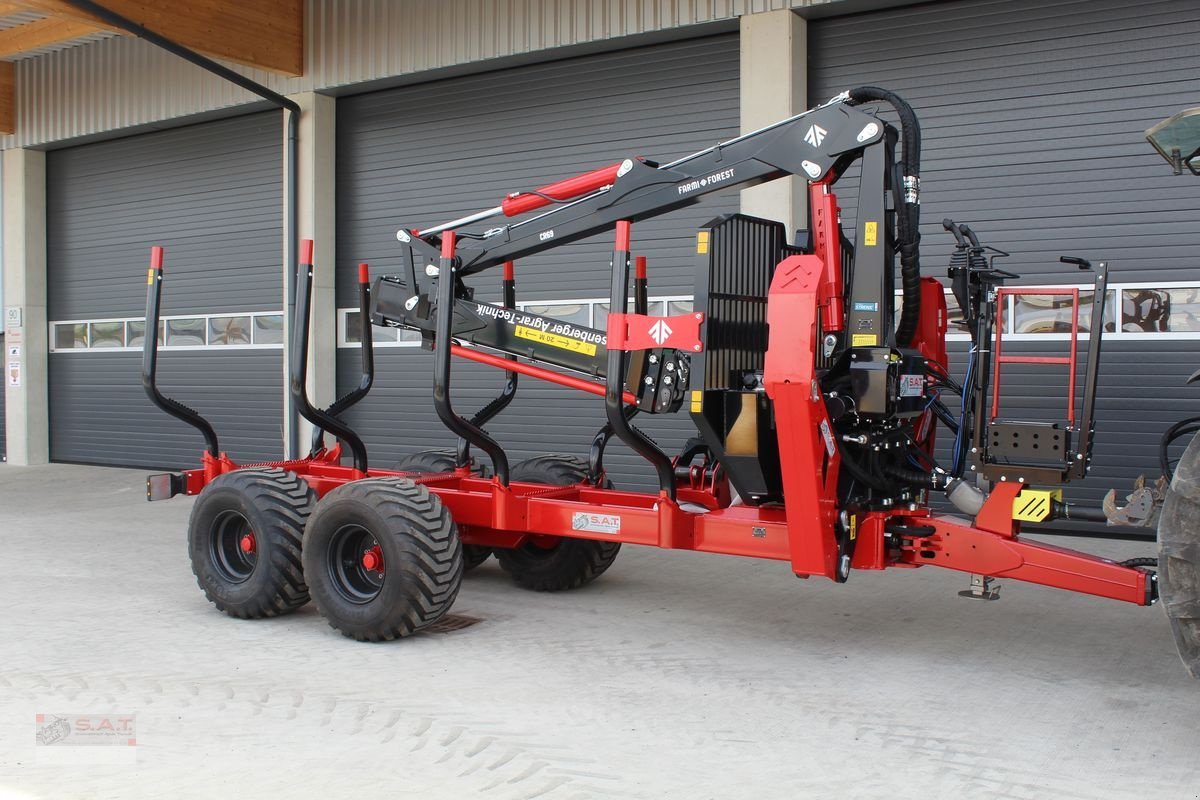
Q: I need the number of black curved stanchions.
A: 7